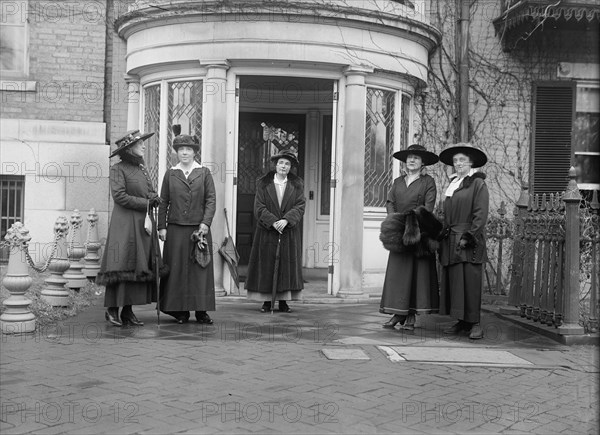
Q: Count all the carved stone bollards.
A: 4